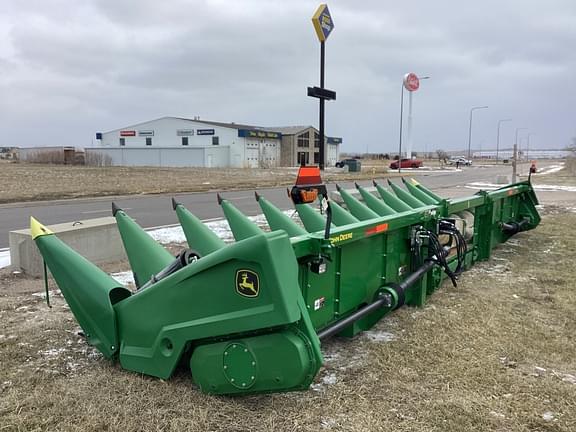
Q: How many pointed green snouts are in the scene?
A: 13